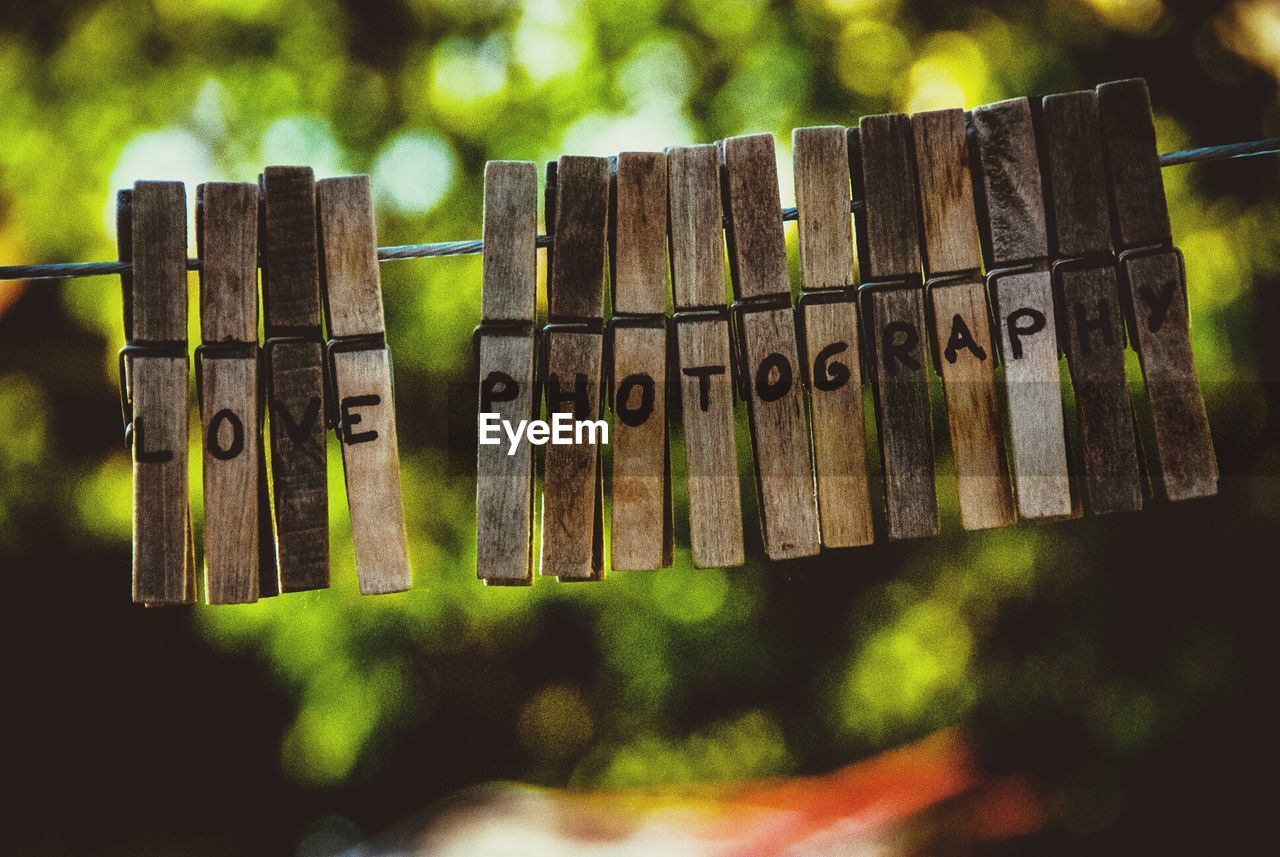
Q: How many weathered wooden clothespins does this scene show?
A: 15